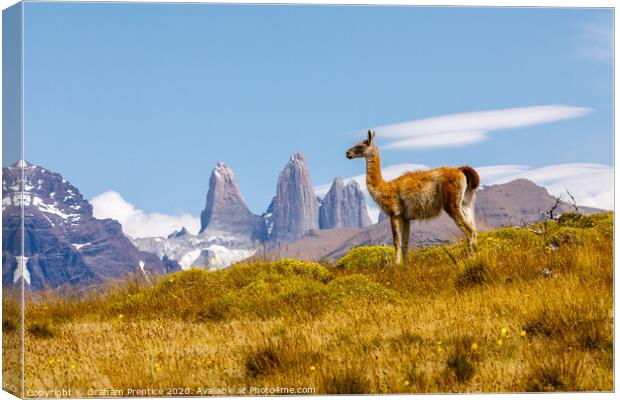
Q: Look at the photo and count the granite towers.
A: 3